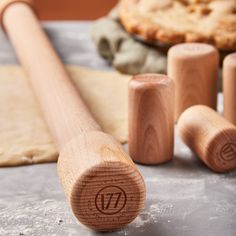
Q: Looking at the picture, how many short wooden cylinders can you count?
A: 4